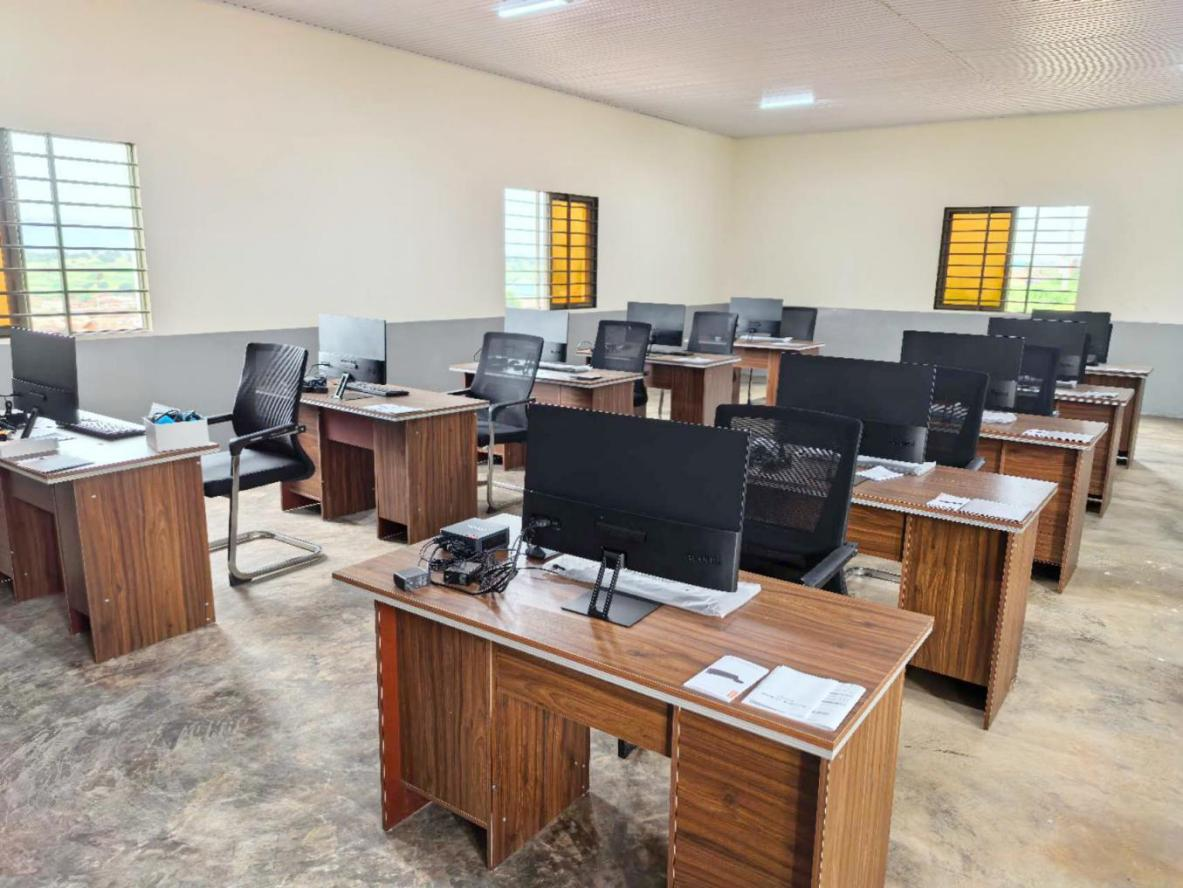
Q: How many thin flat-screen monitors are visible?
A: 10